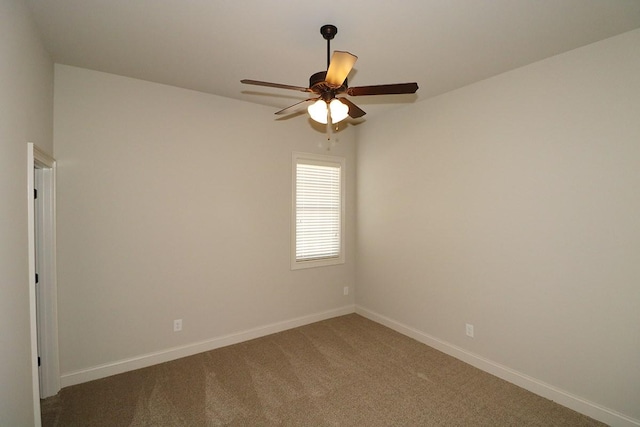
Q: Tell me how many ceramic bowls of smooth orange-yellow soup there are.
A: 0